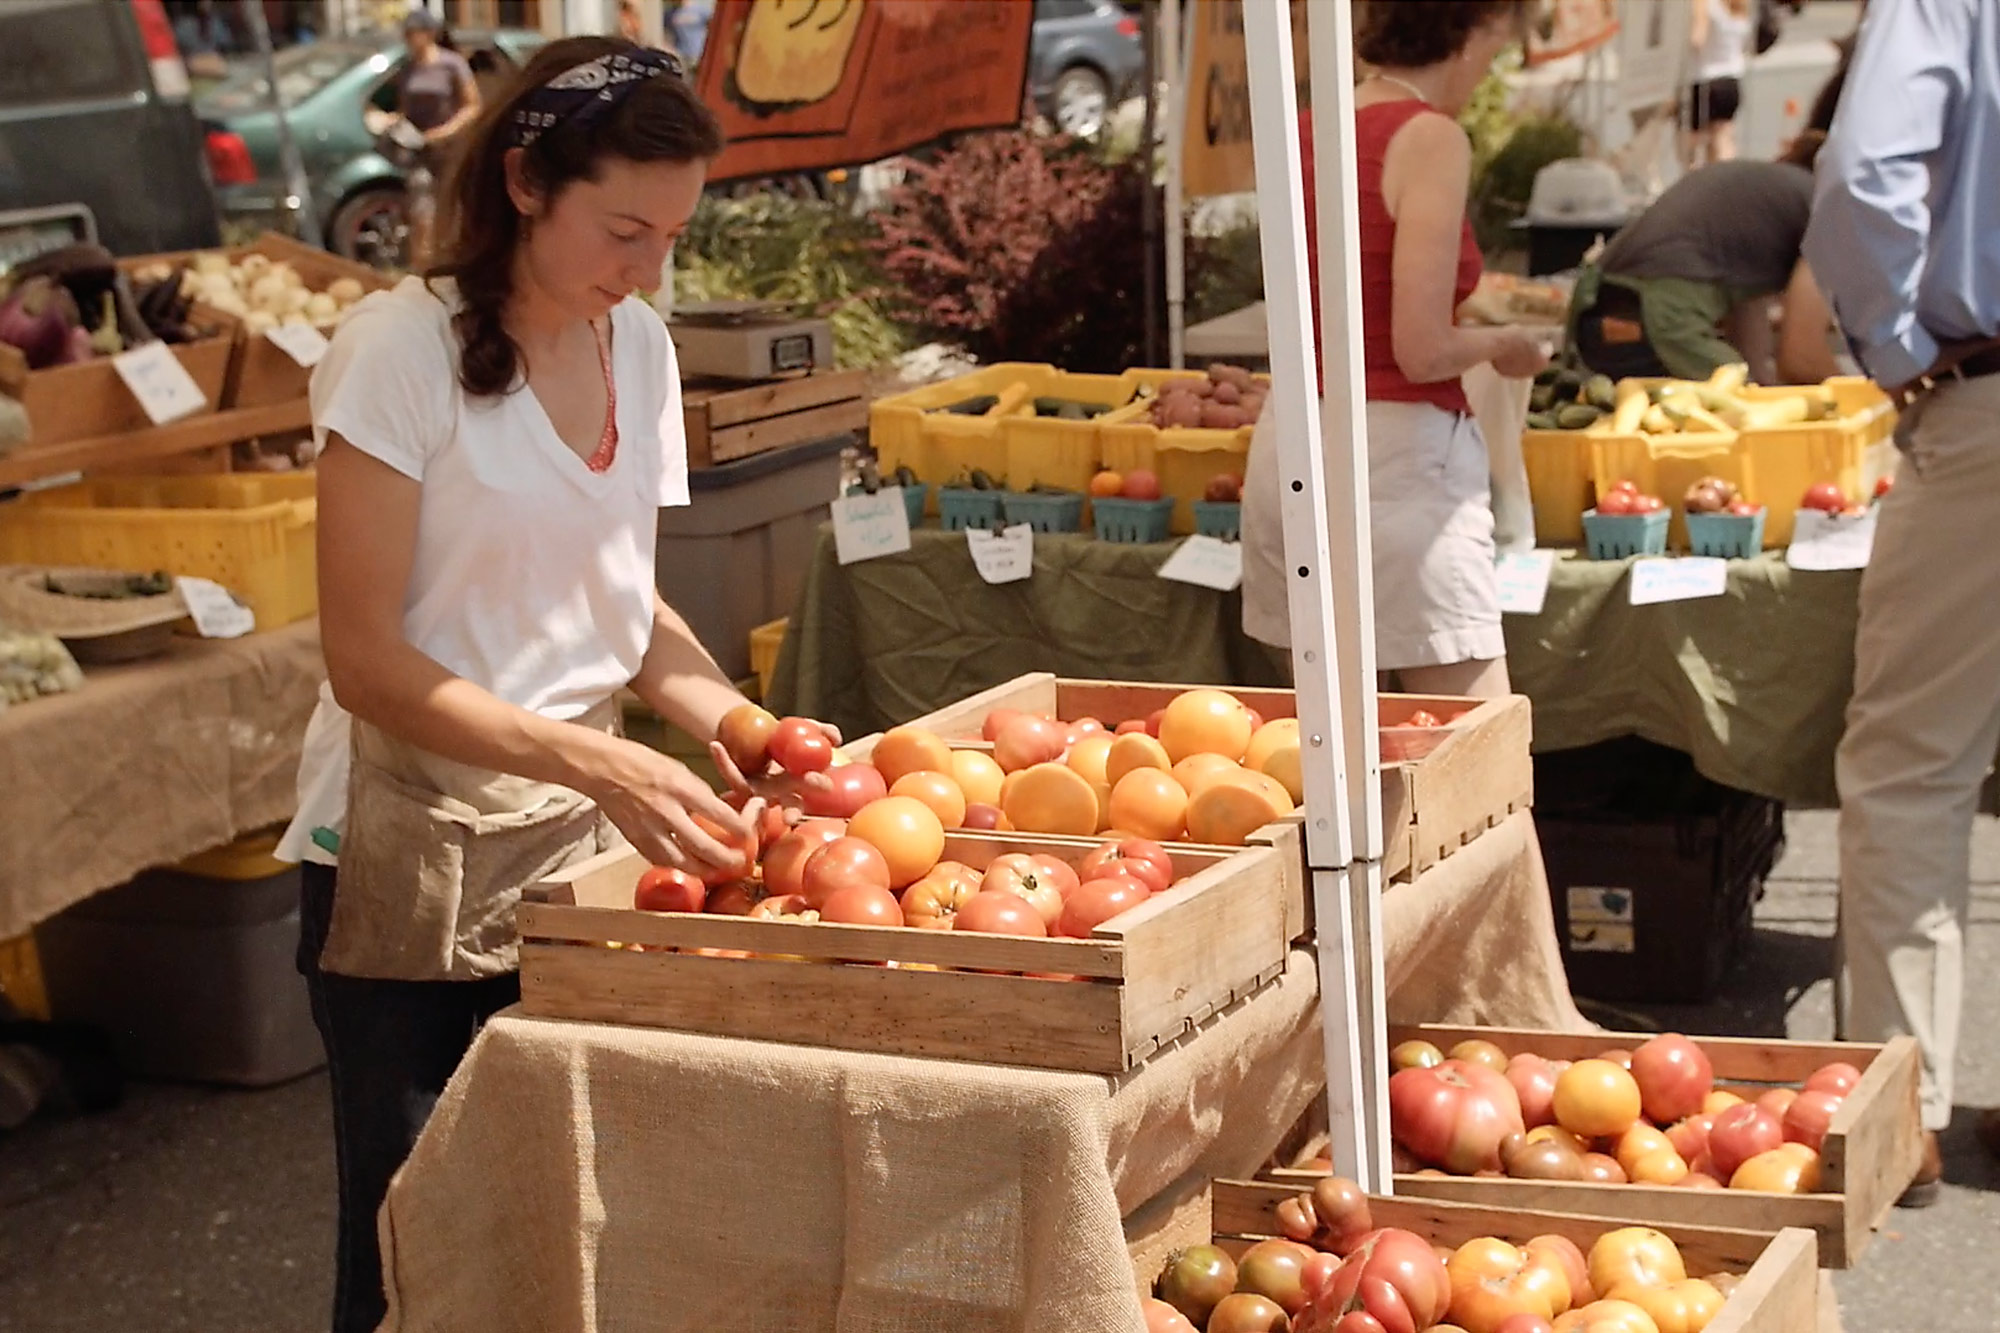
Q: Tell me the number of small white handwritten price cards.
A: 9